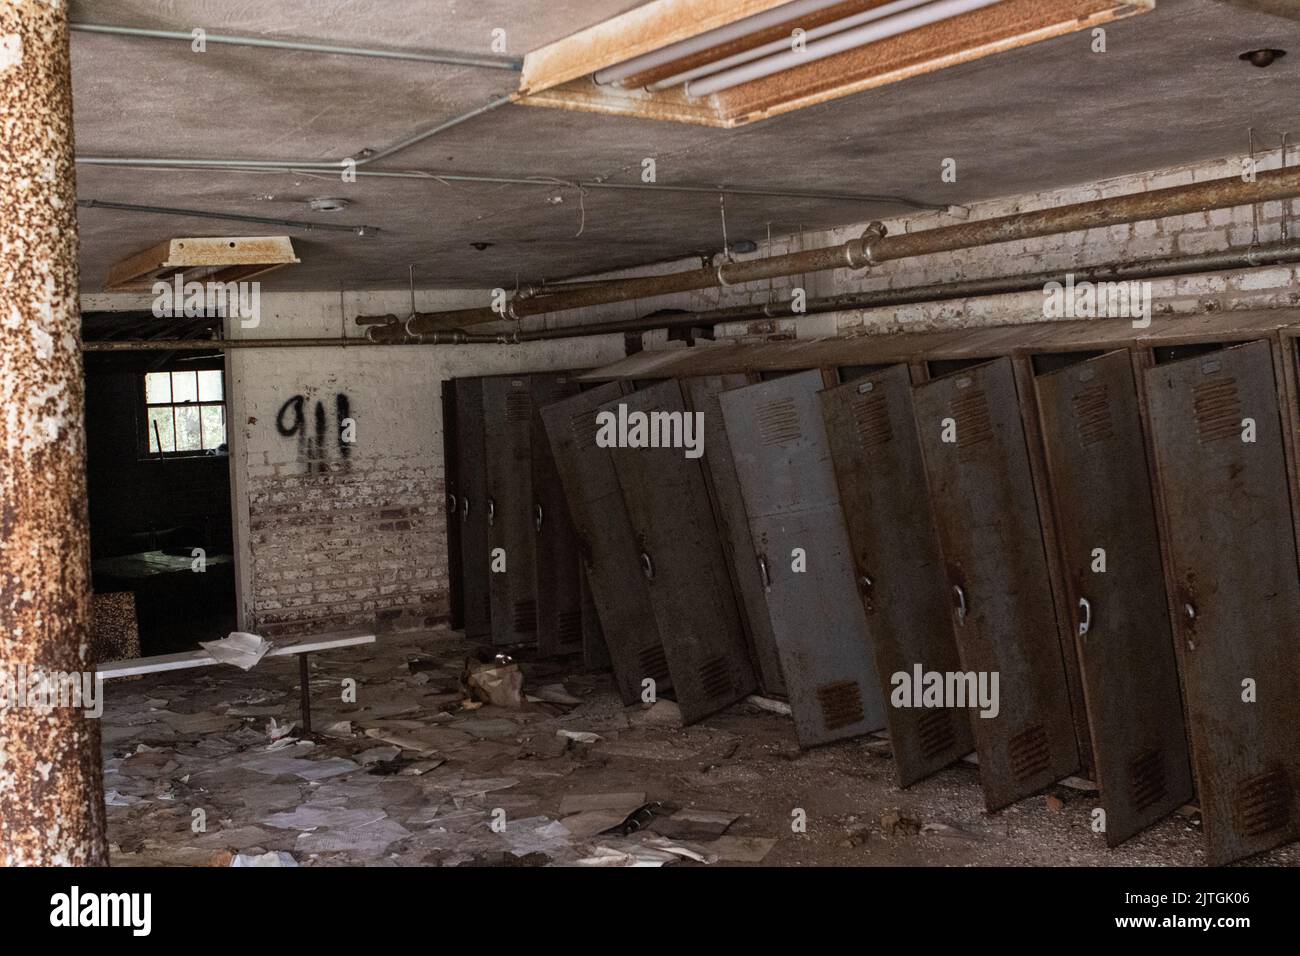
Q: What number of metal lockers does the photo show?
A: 12